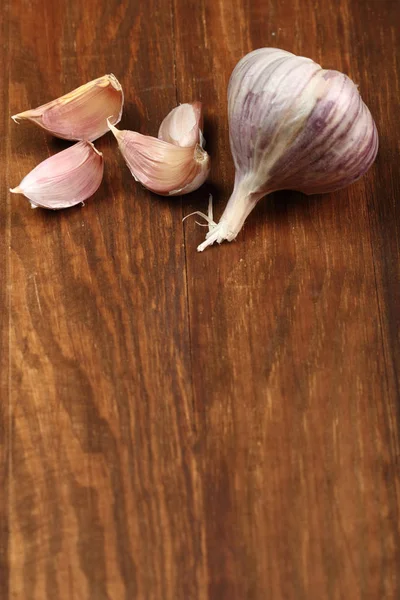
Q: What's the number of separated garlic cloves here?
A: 4